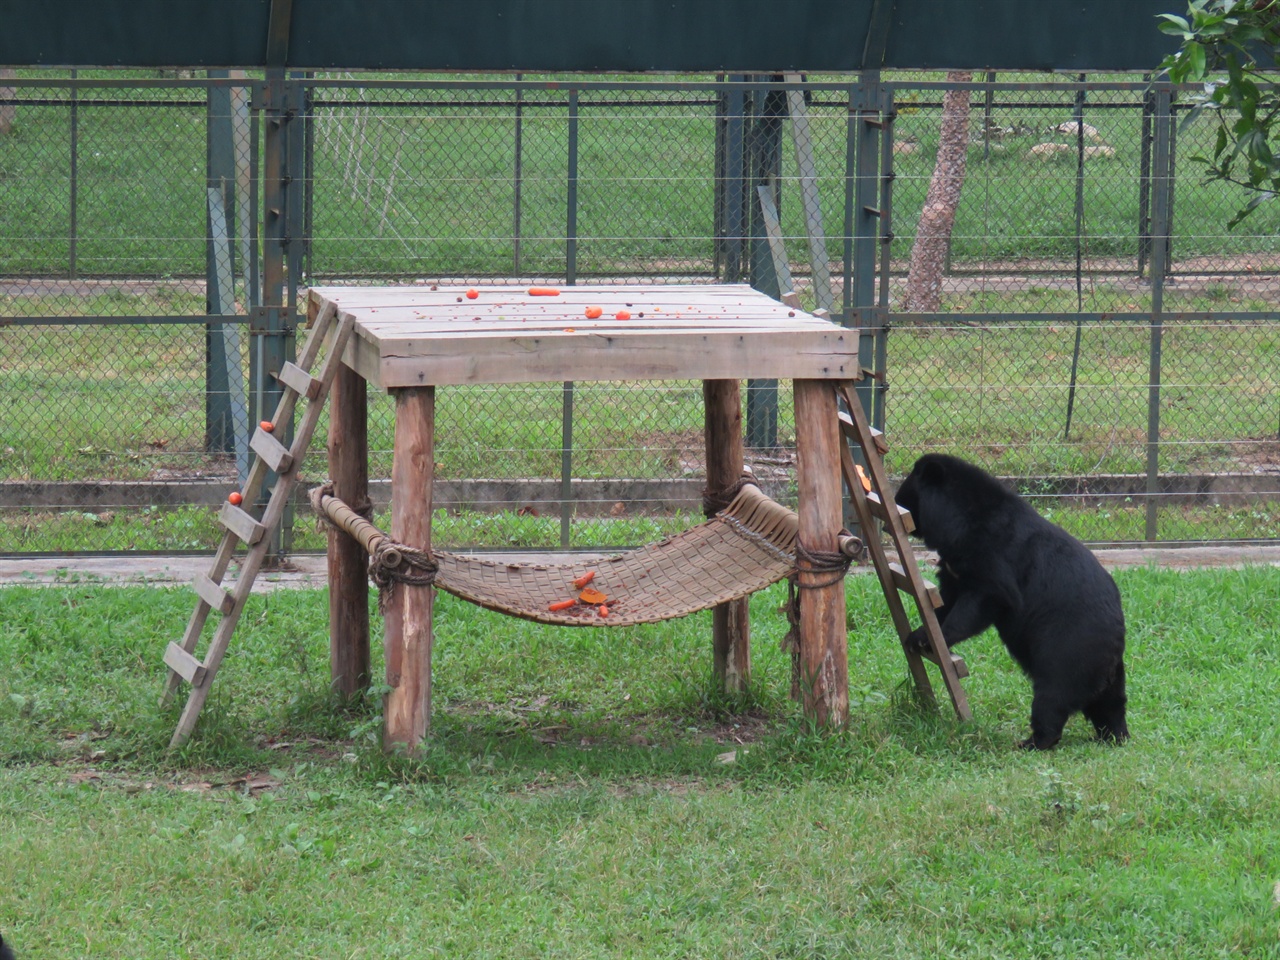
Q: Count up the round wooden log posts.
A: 4